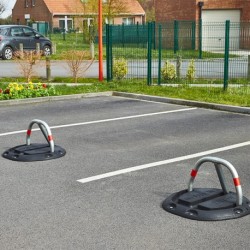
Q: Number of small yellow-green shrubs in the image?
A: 3